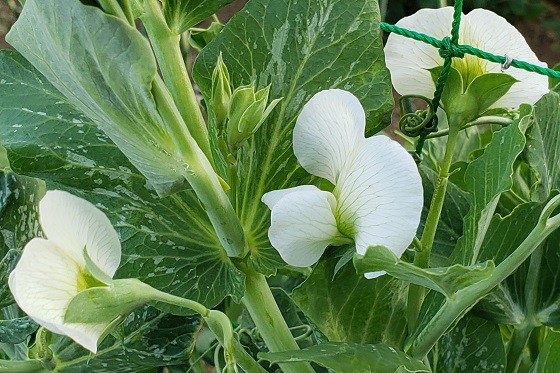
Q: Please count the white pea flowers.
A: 3